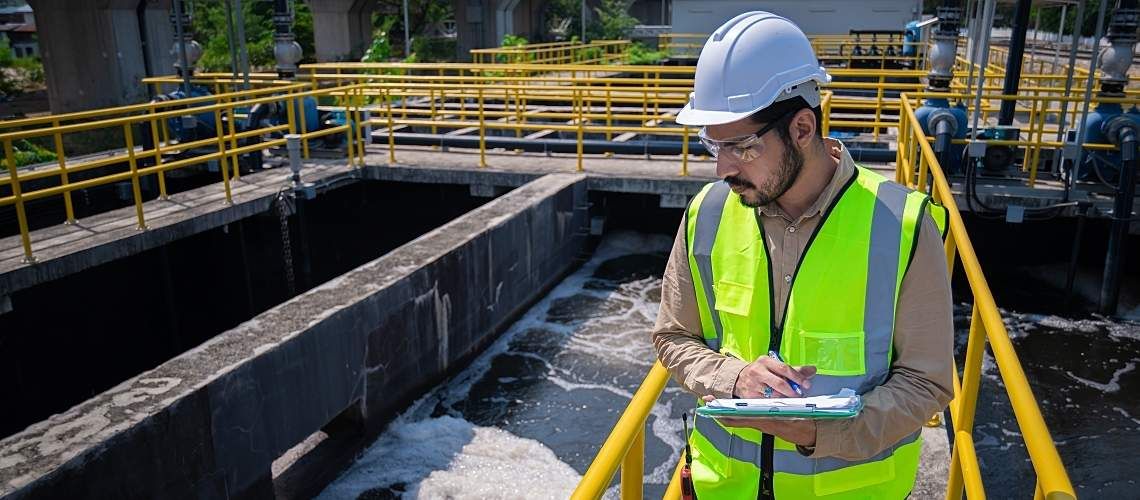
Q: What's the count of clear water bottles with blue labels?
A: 0